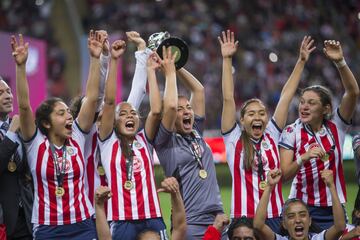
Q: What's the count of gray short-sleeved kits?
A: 1